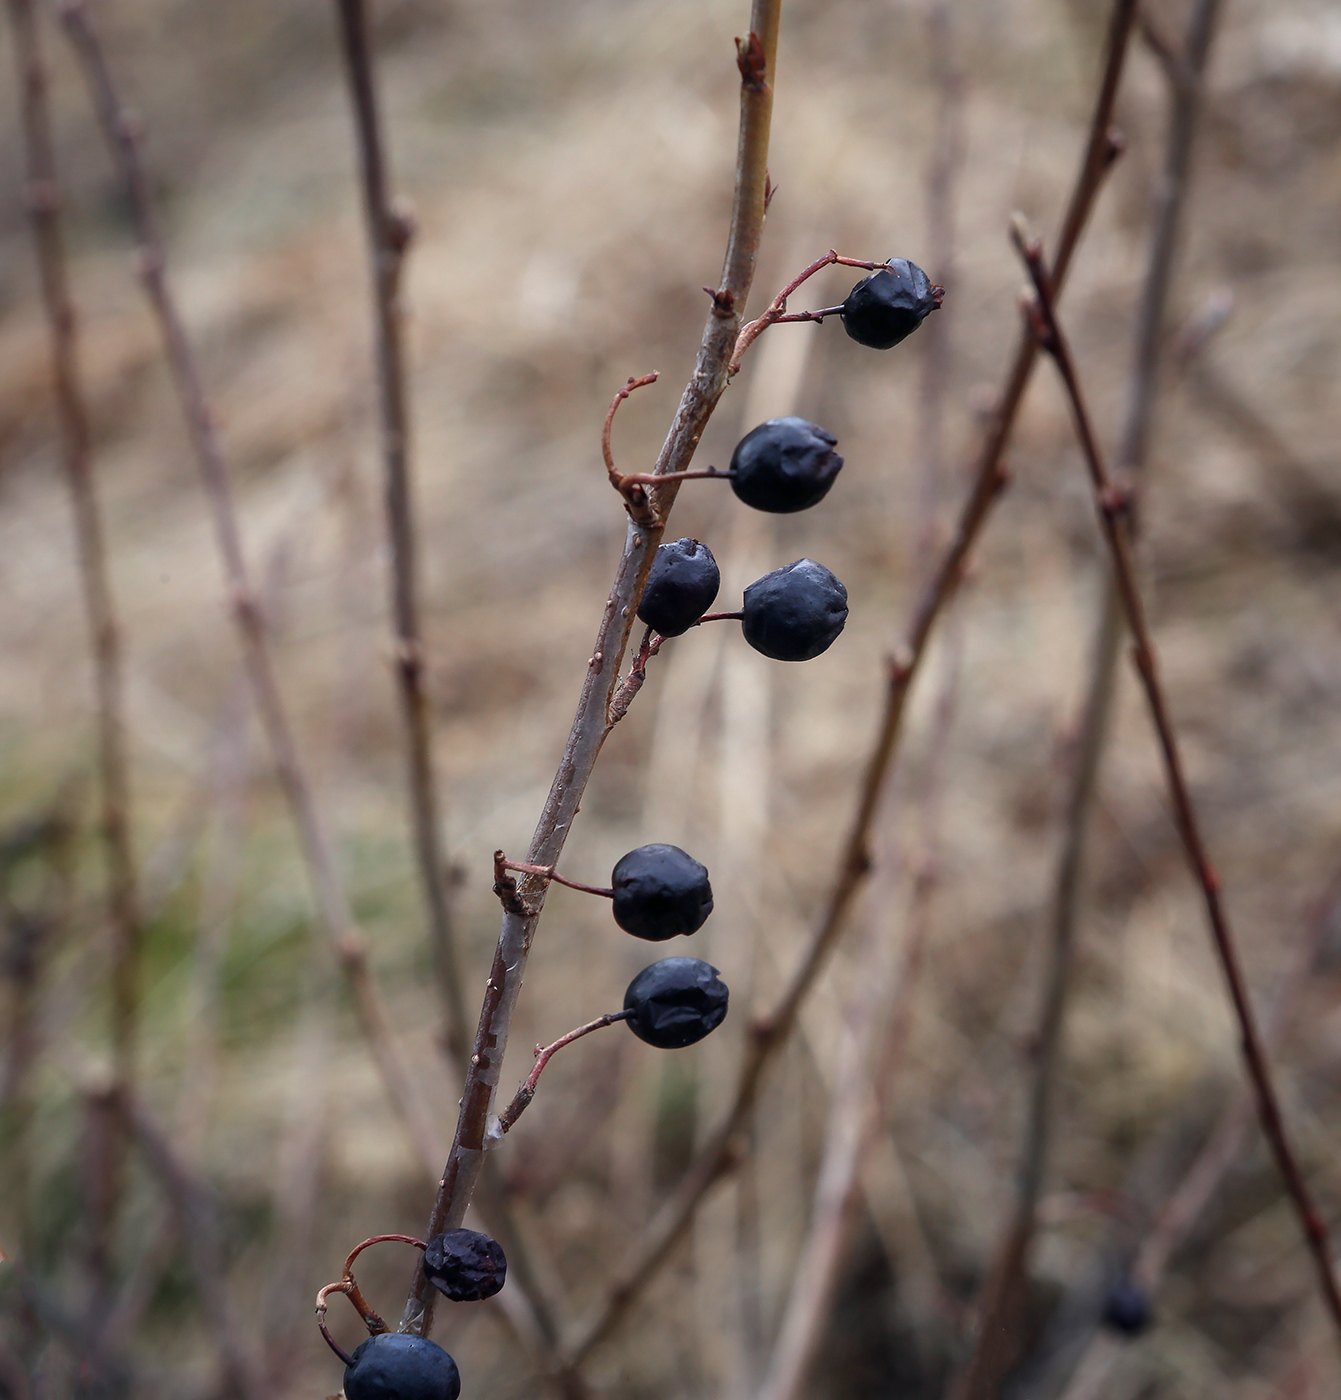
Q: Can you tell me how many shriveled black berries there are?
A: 8